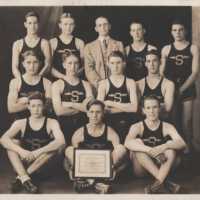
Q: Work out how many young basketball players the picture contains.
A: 11